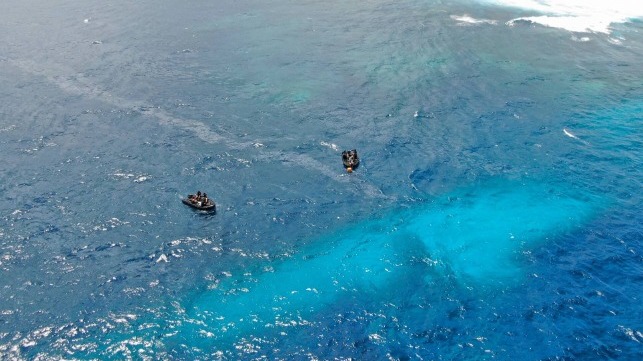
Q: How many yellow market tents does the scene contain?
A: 0